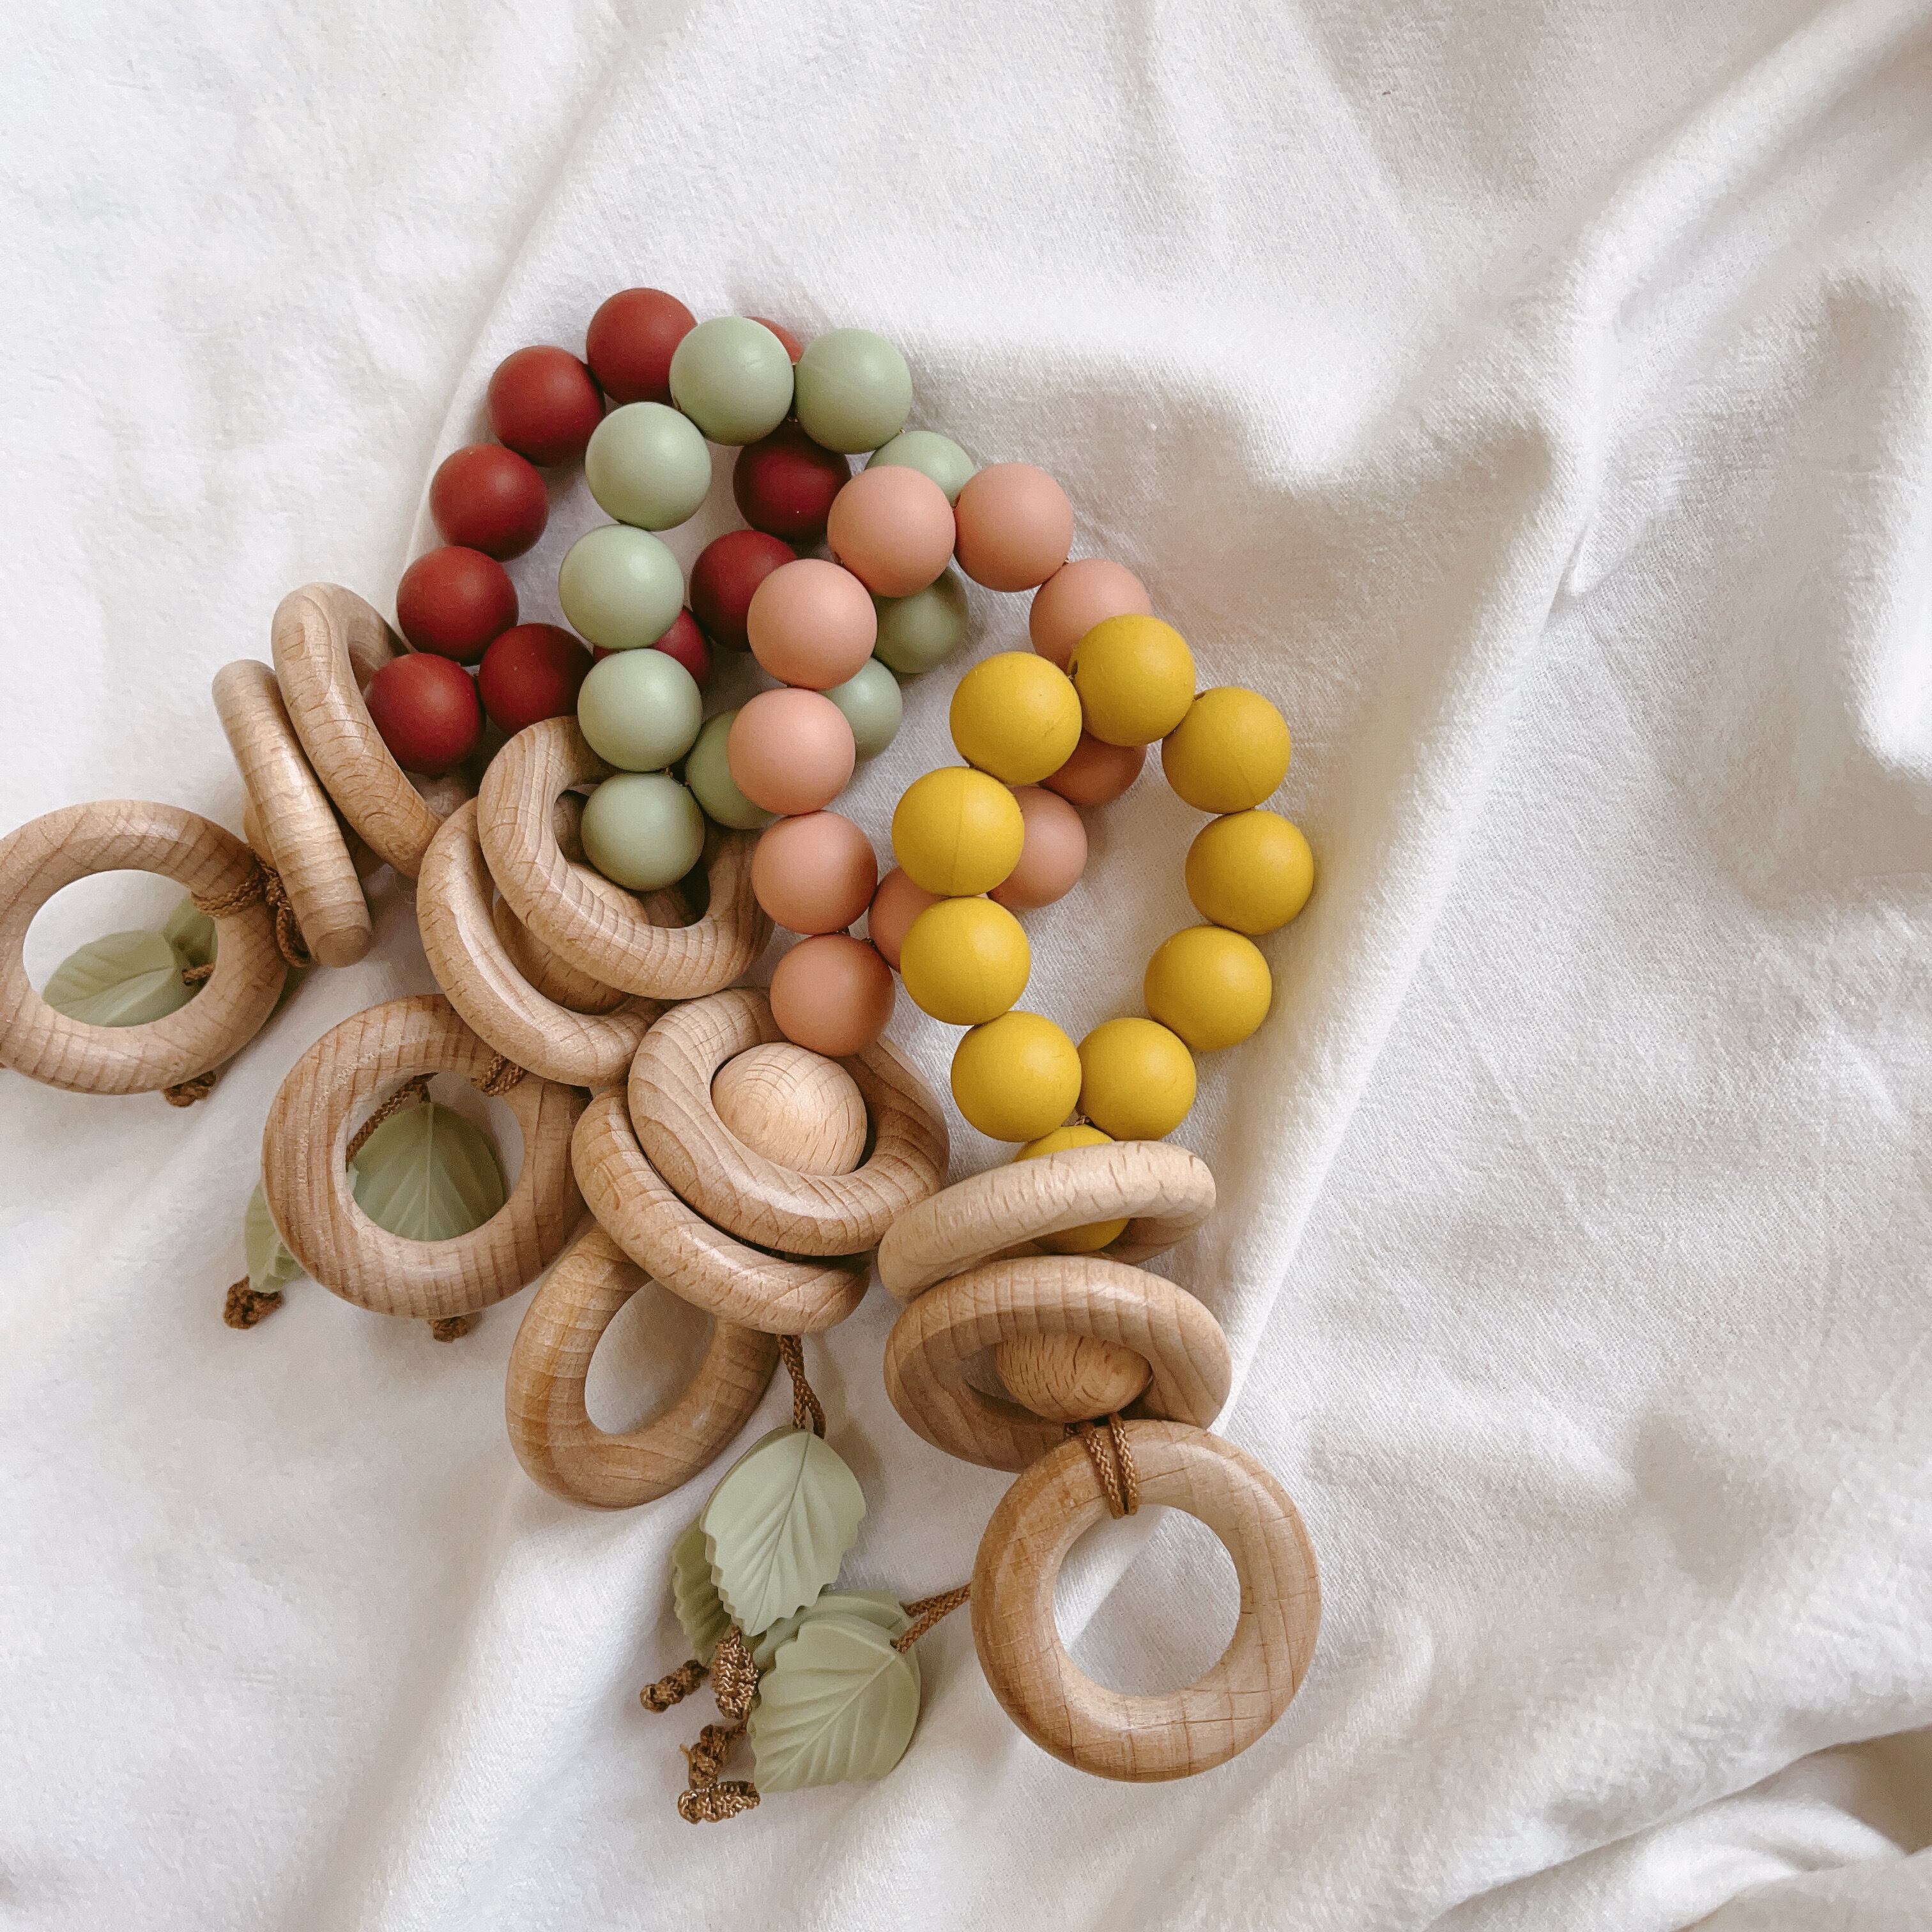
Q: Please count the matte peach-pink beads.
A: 10